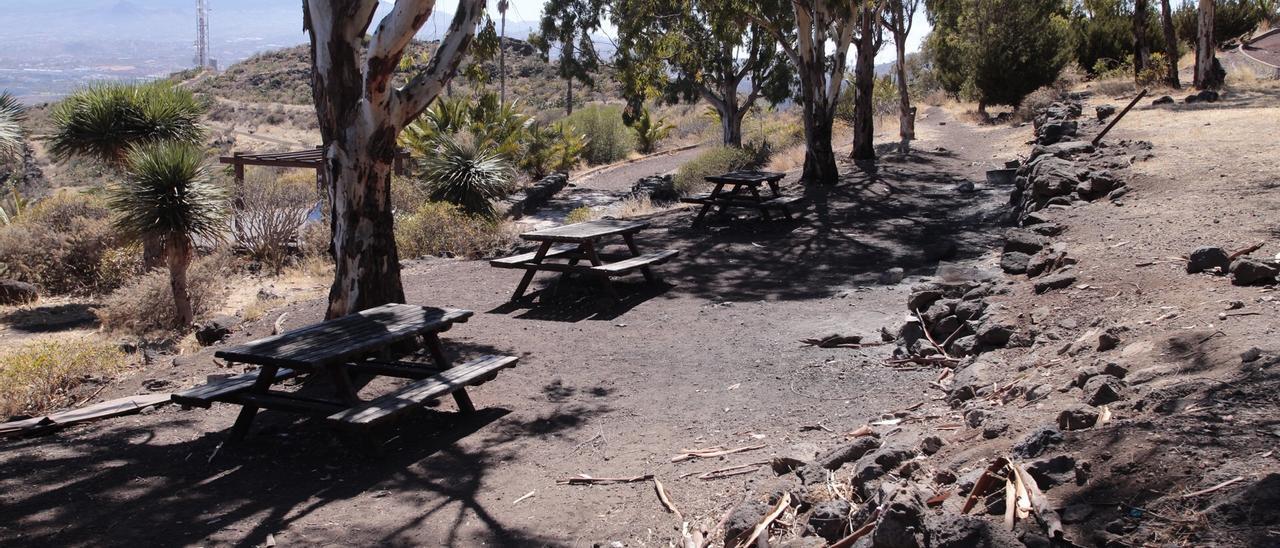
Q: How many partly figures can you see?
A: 0